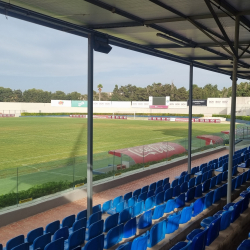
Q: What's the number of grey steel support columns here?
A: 3